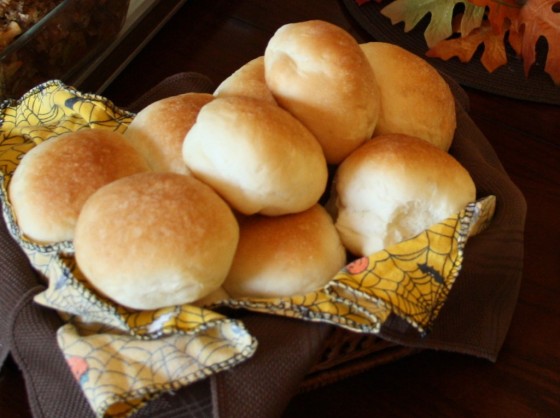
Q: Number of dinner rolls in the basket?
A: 9